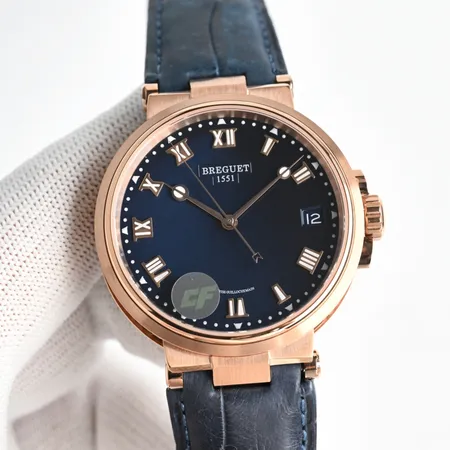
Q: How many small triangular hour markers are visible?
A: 11